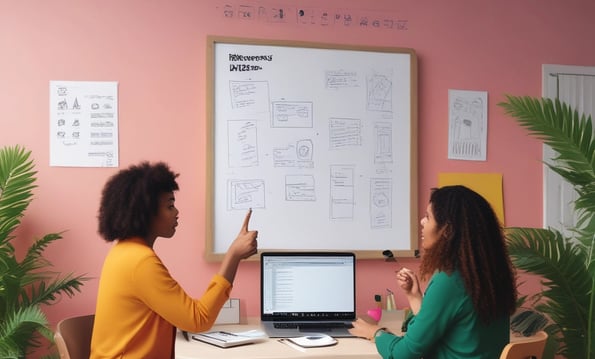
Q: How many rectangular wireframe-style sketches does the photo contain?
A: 12